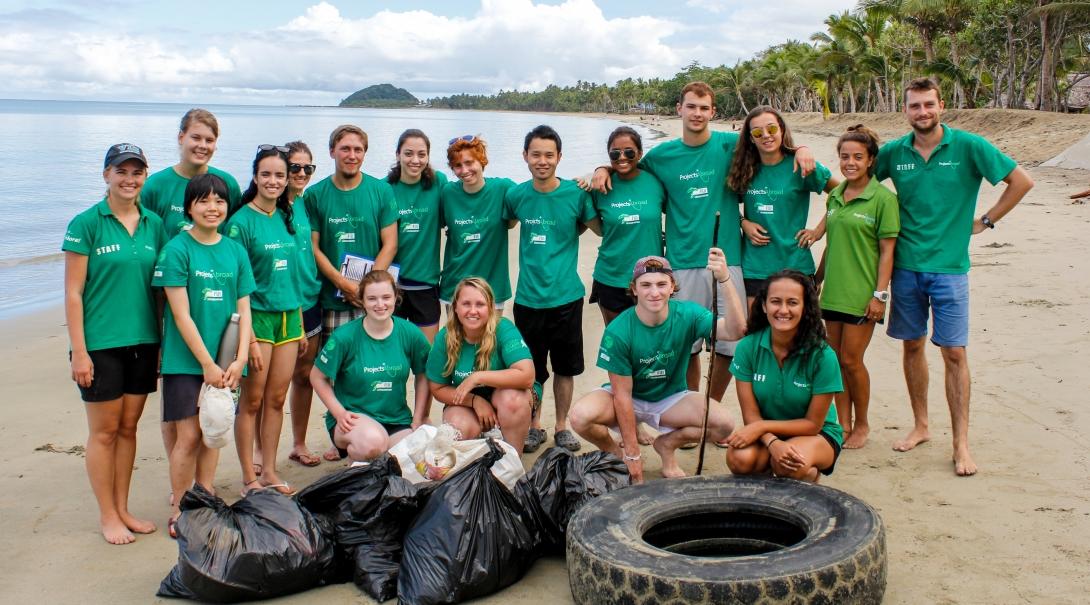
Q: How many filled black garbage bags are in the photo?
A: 4